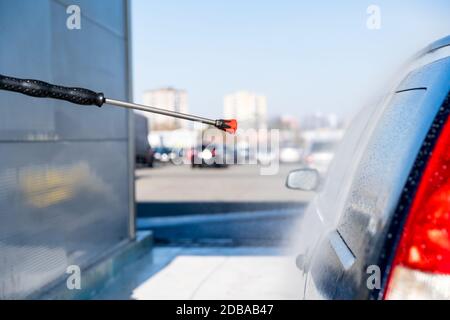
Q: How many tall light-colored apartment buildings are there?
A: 2